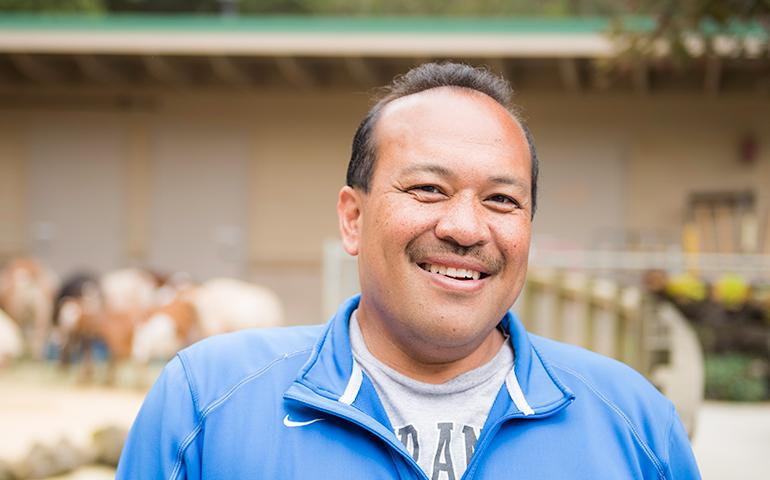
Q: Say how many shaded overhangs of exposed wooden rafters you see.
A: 1